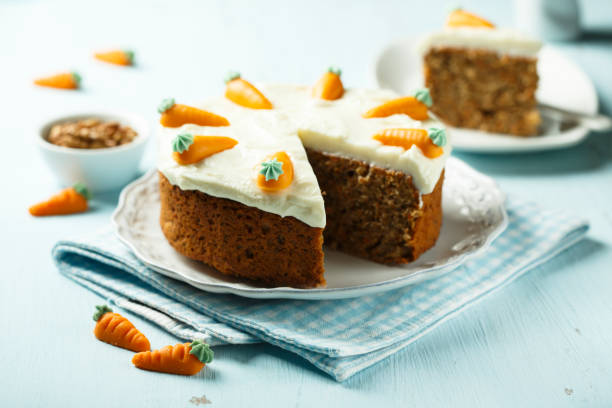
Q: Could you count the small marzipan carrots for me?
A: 13